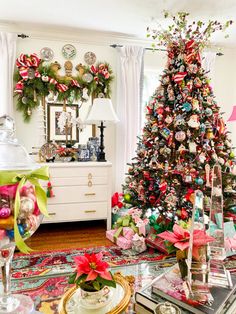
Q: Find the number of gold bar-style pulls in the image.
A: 3